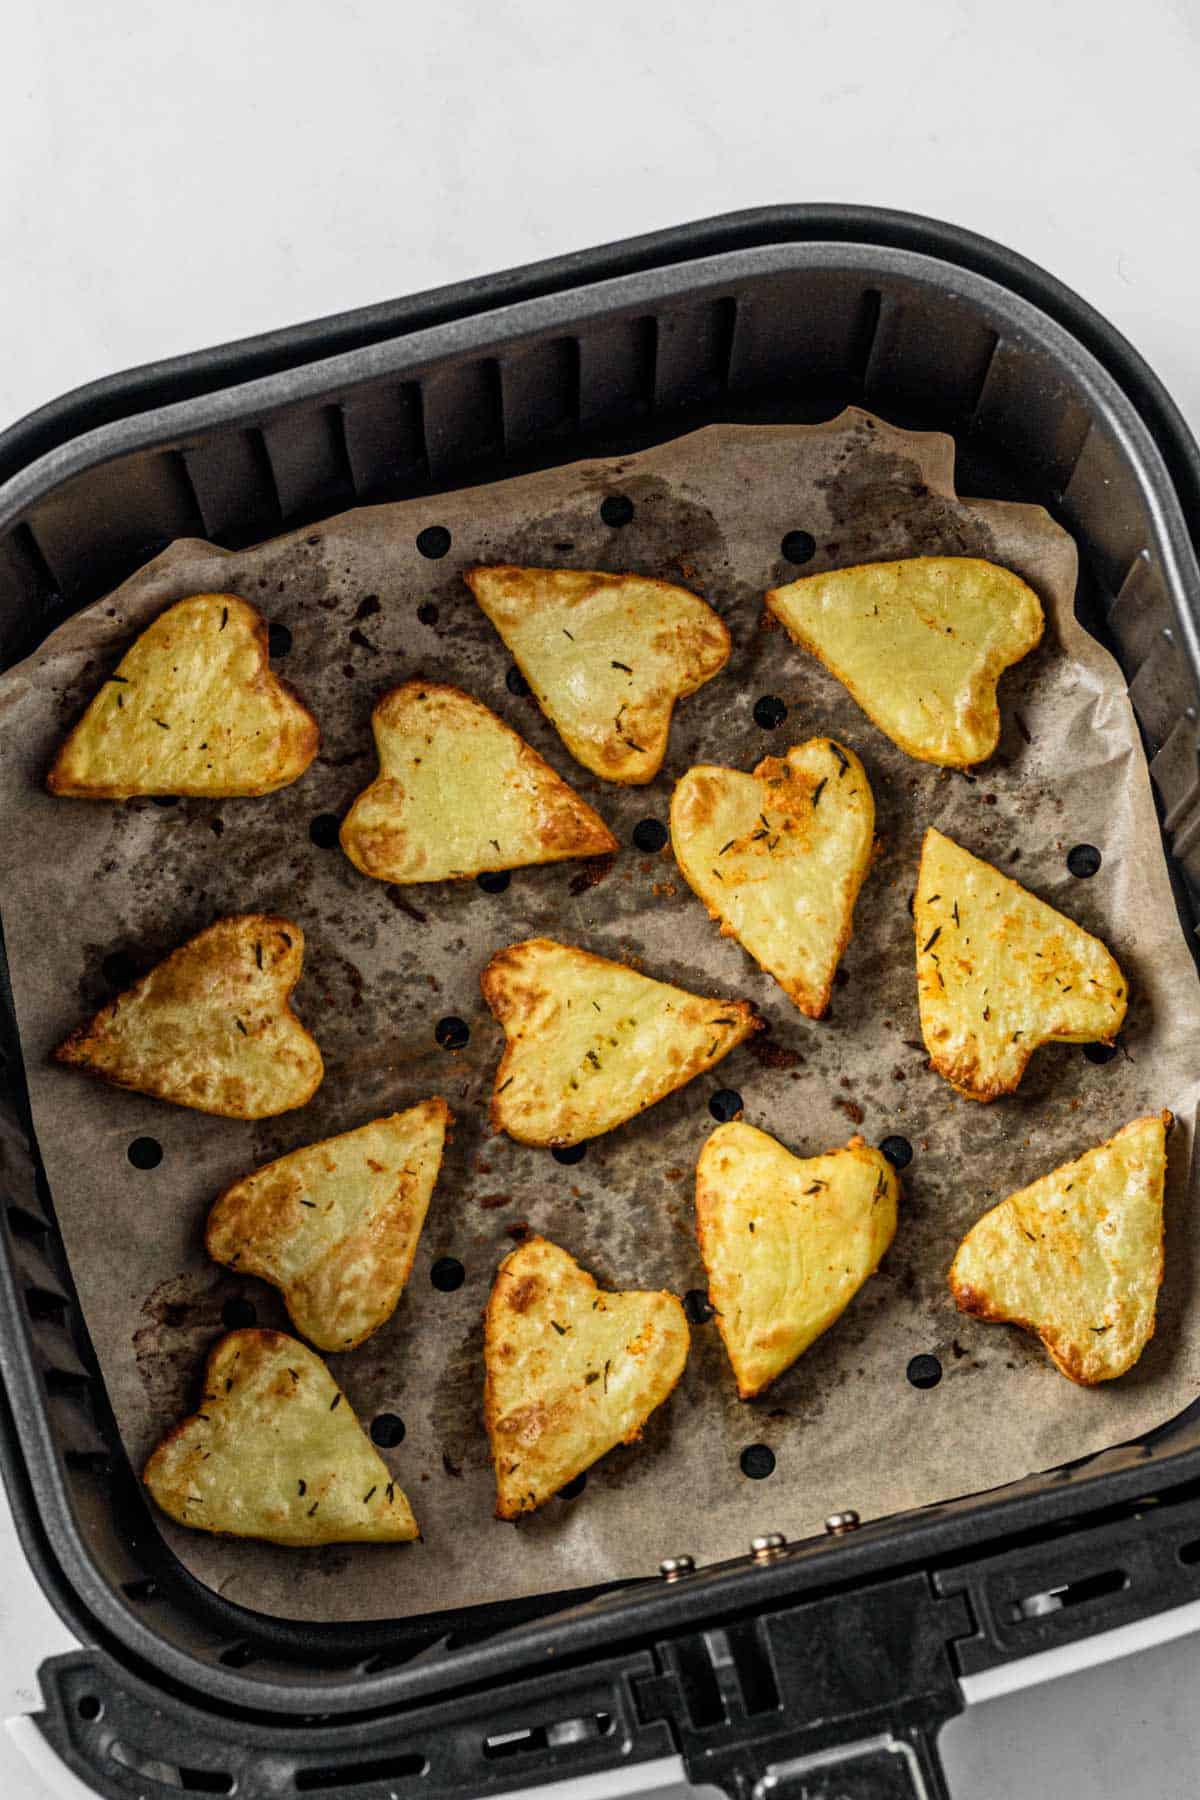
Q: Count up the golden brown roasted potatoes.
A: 13